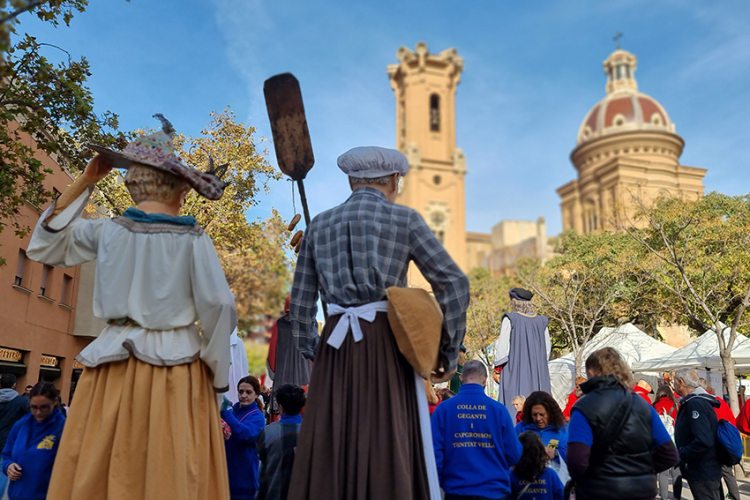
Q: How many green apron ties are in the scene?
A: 0